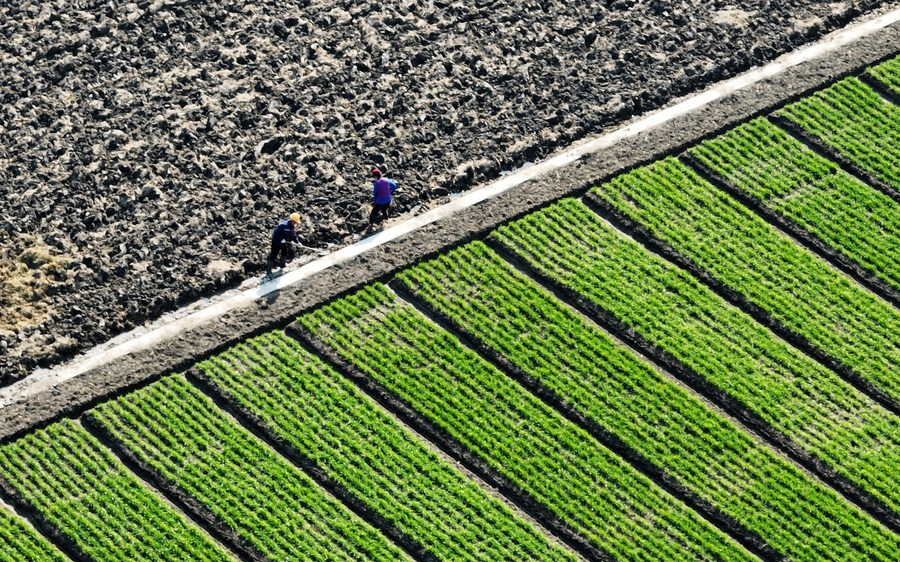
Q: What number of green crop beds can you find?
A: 11